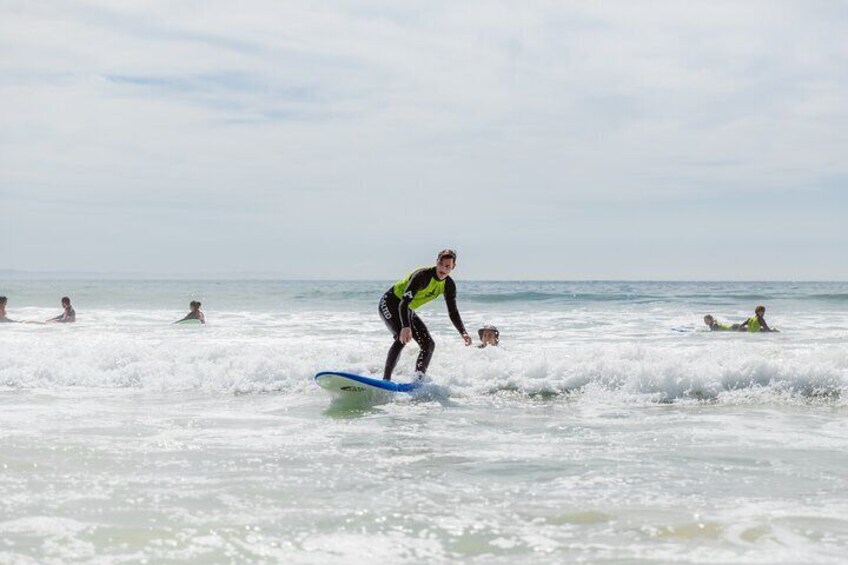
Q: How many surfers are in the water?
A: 7